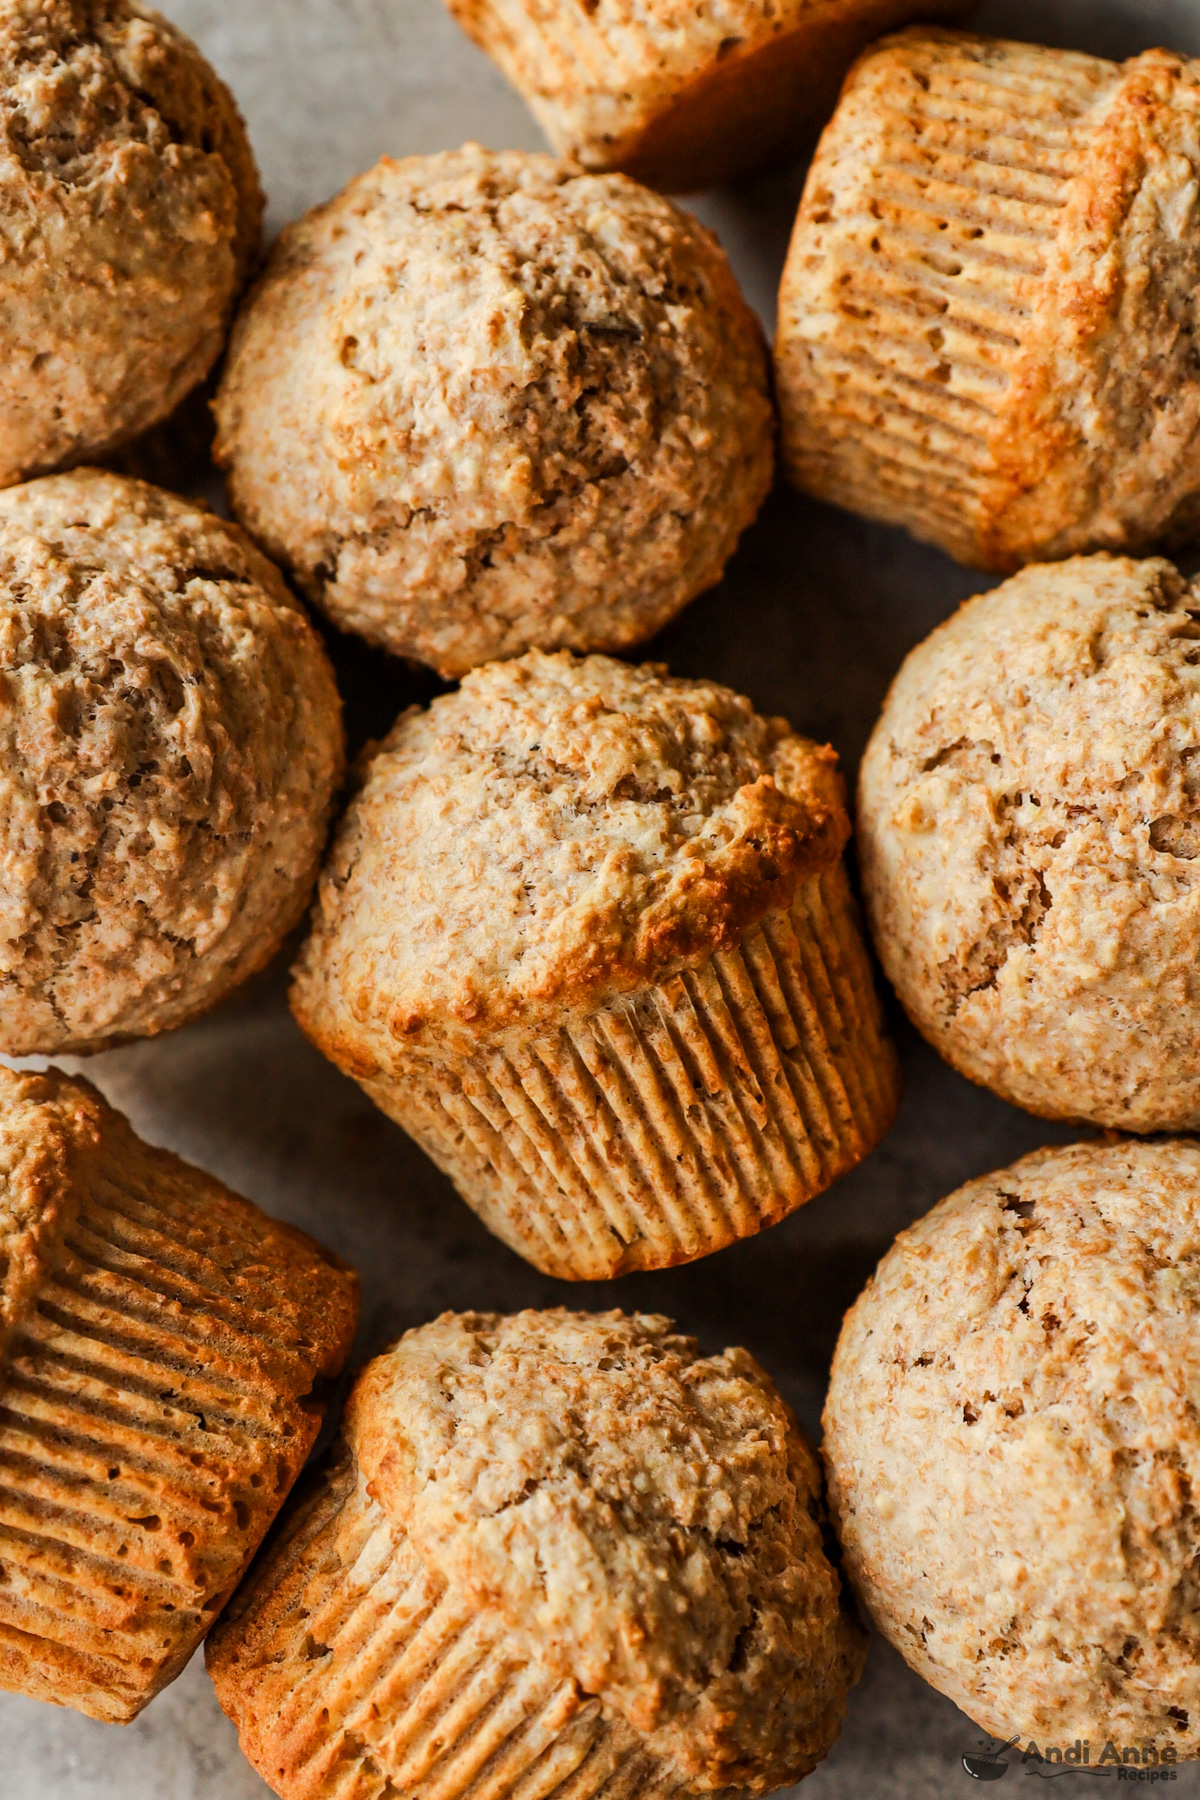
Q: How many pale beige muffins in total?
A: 10